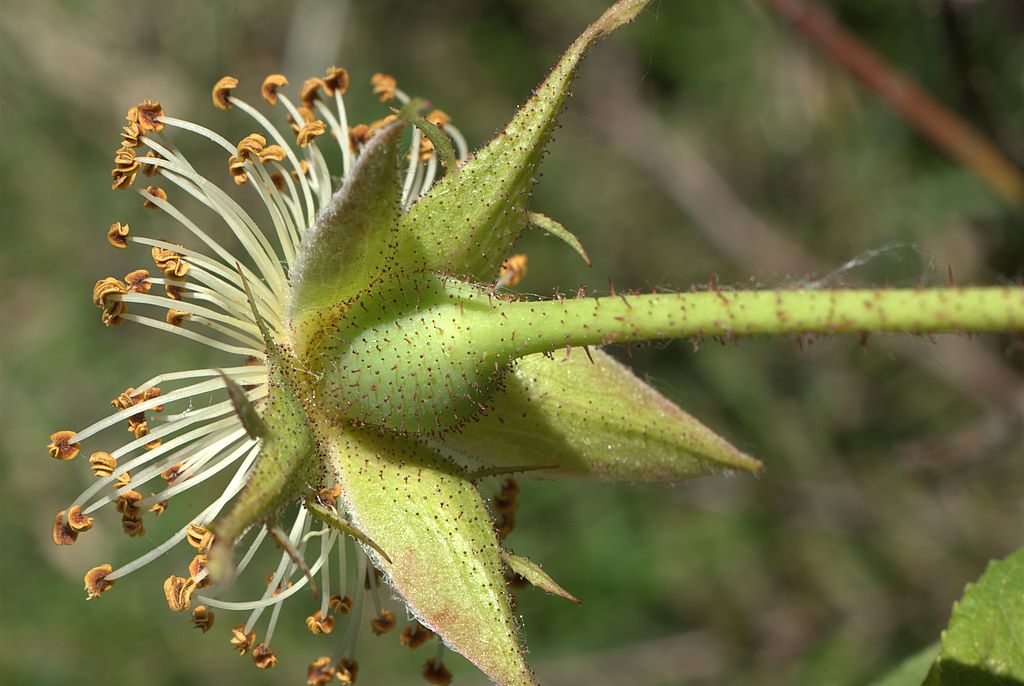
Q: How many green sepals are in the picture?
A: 5